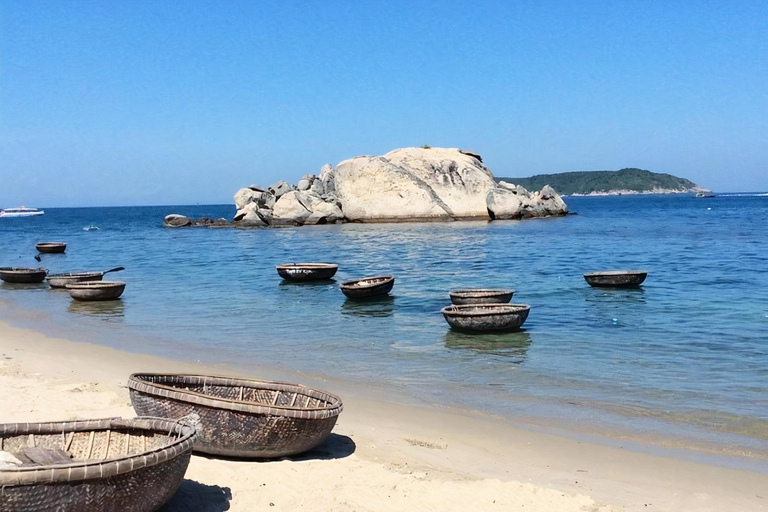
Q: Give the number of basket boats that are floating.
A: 9